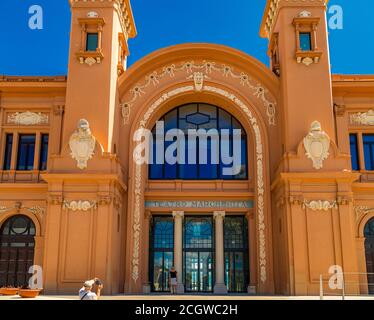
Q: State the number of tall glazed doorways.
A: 3